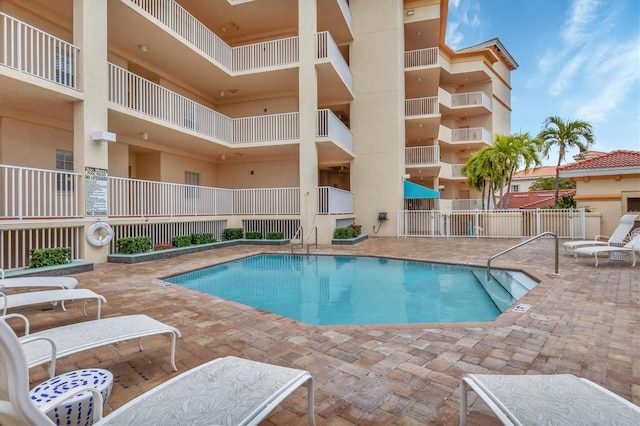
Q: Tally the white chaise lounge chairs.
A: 7